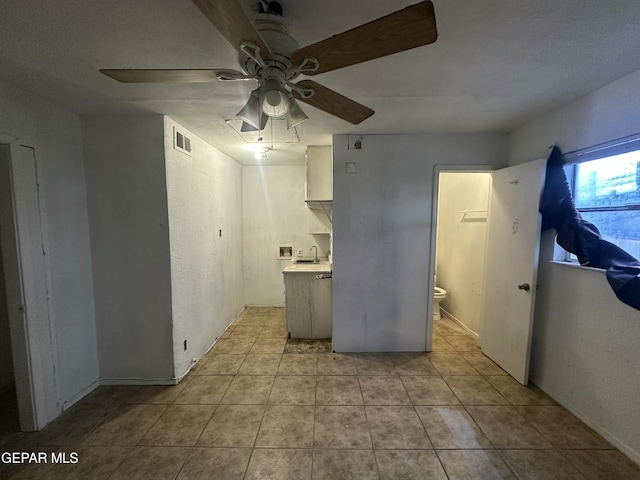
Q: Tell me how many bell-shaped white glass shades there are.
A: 3